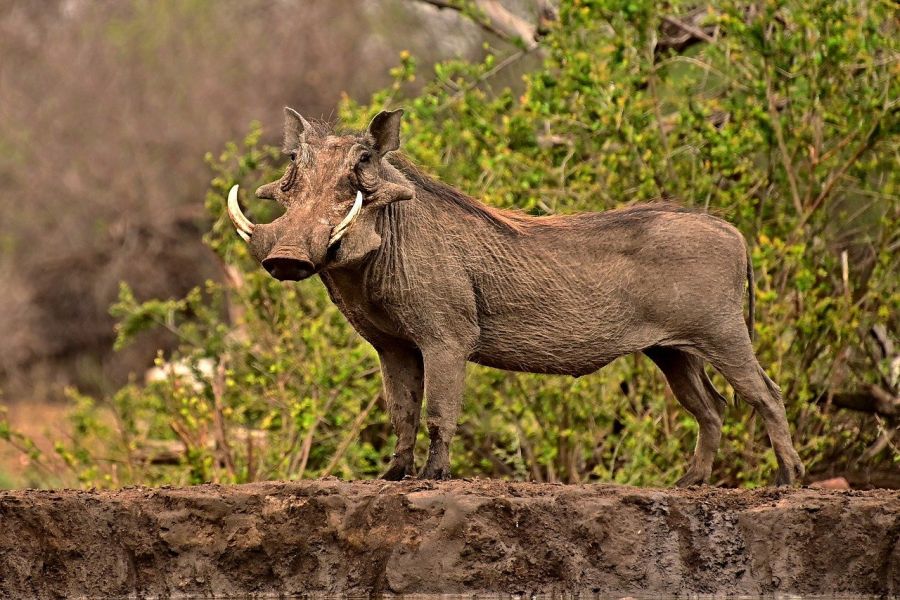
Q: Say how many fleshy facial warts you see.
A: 2